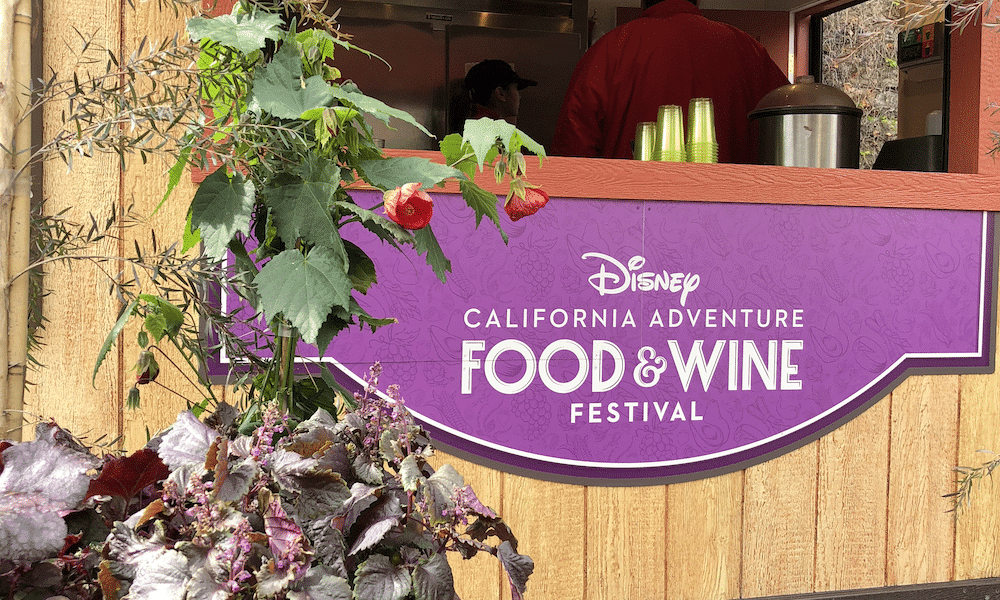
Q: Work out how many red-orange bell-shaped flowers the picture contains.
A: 2